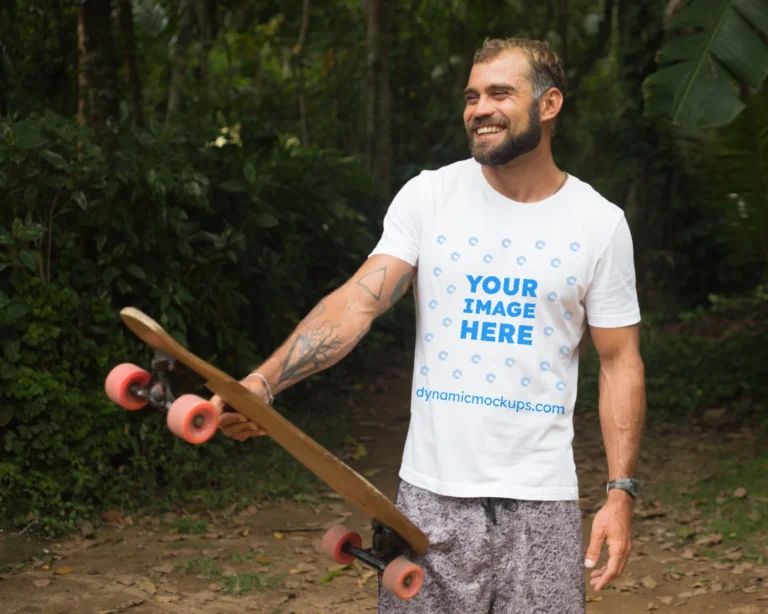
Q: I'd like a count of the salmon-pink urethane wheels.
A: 4